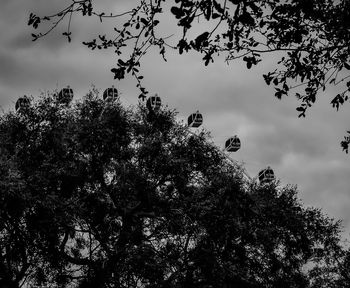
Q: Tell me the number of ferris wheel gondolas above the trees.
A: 7